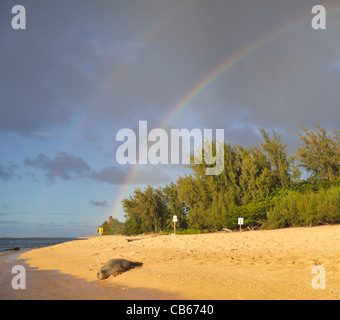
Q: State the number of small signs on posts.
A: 3